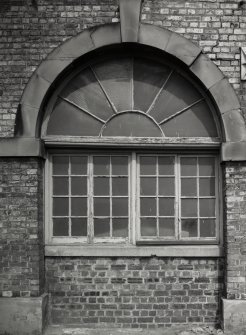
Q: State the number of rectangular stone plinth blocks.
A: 2